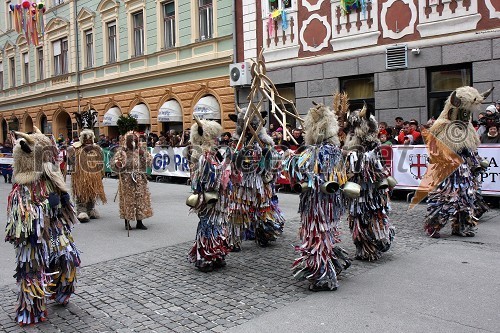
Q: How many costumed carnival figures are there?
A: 8